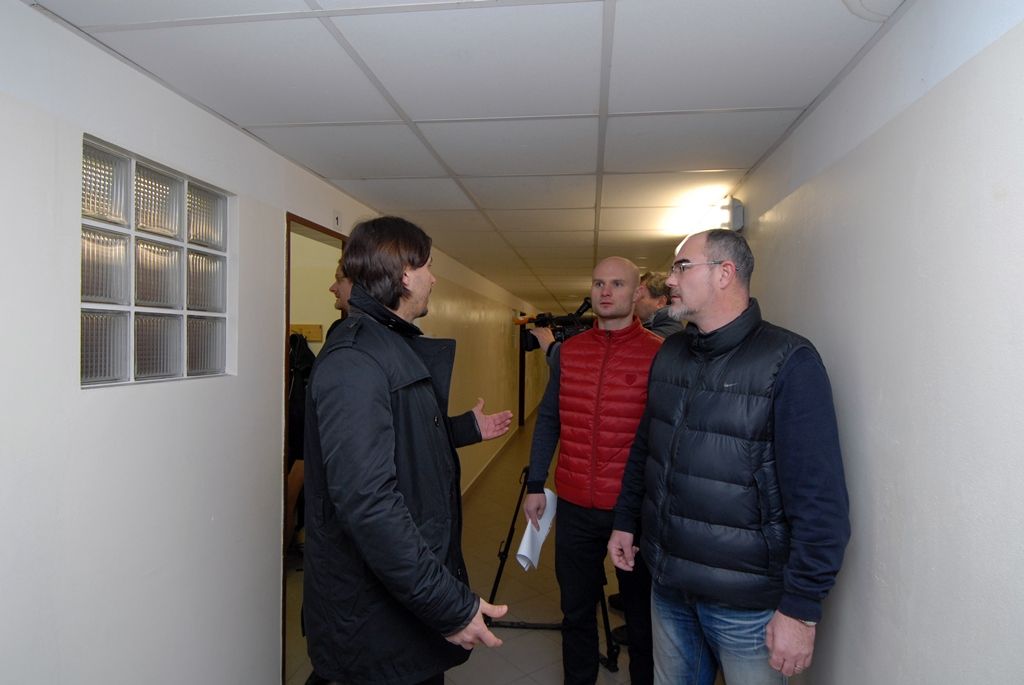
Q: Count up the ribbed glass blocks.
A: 9